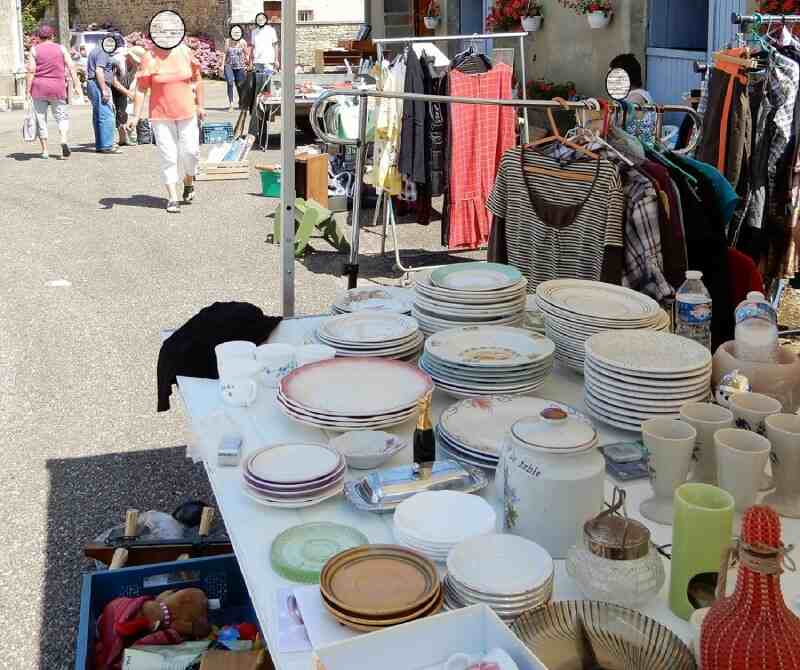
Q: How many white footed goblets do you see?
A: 5